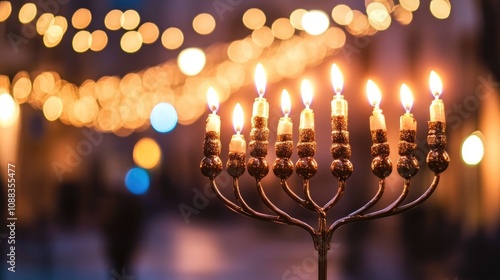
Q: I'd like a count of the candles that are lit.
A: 9